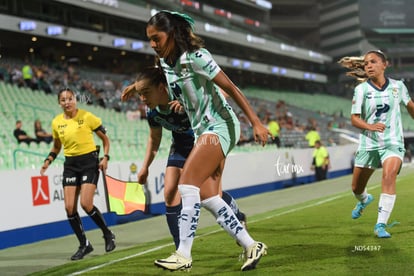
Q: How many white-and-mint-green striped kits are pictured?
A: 2